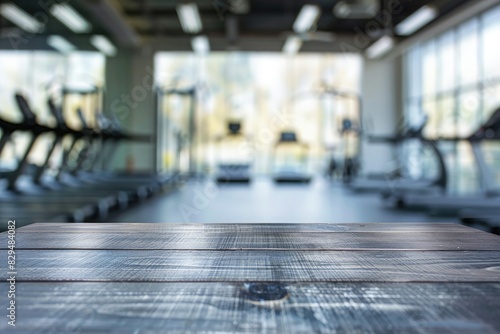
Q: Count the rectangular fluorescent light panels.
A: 10